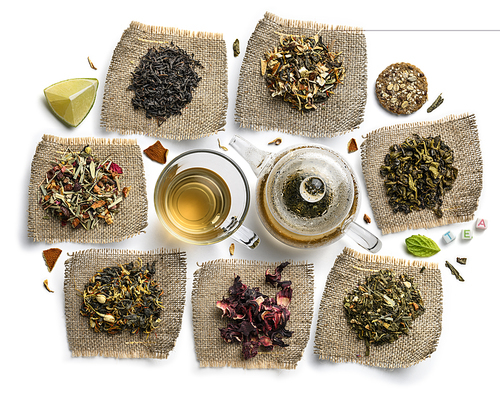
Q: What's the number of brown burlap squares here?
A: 7